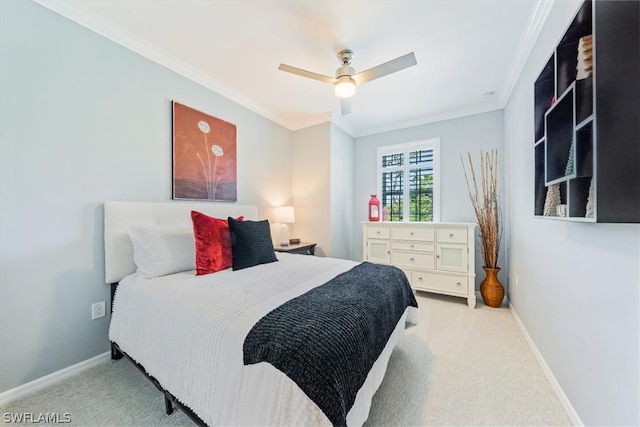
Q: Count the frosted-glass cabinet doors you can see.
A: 2